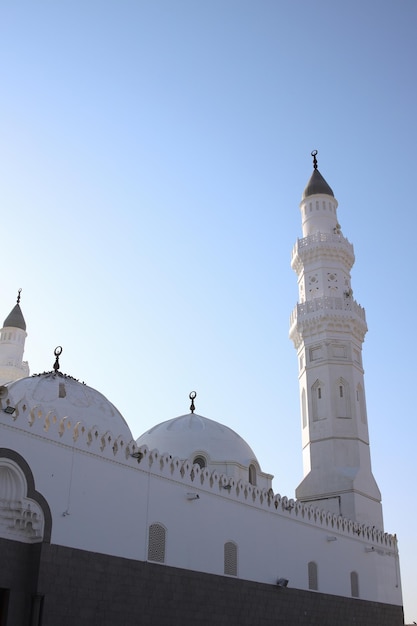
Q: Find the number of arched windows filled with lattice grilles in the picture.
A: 4